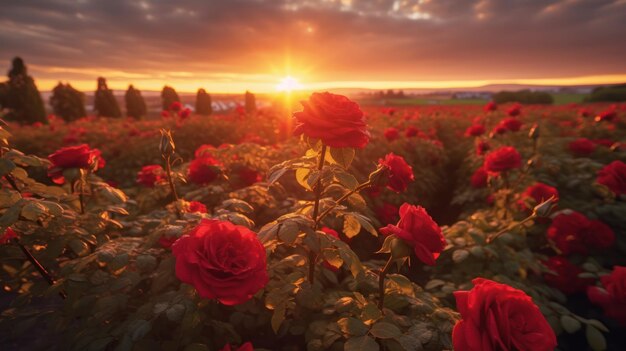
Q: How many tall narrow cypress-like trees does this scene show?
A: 7